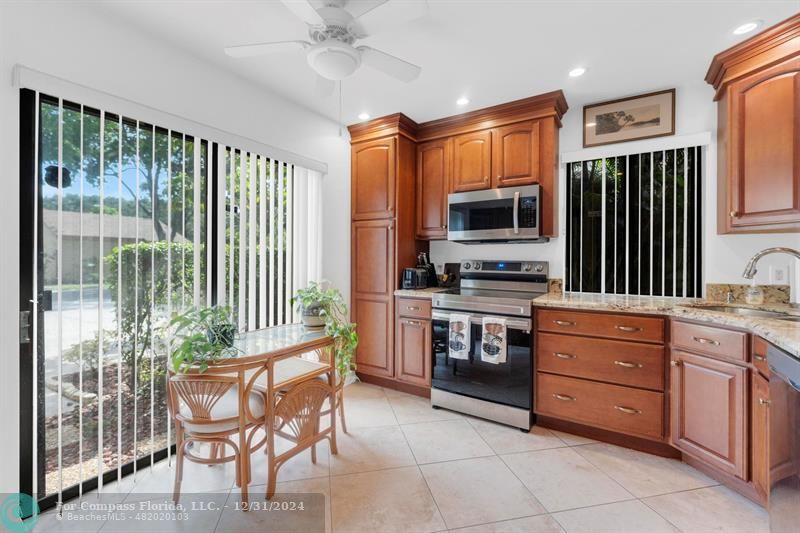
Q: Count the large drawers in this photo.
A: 3